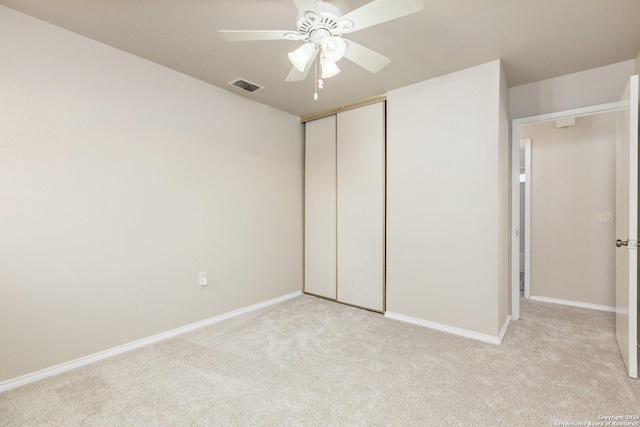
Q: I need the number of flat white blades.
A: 5